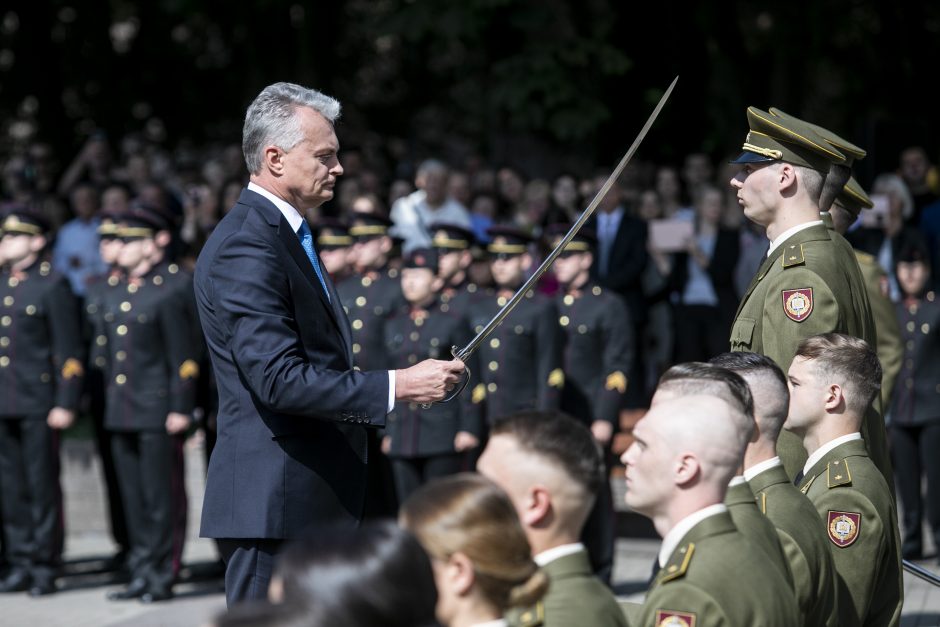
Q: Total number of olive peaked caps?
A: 3